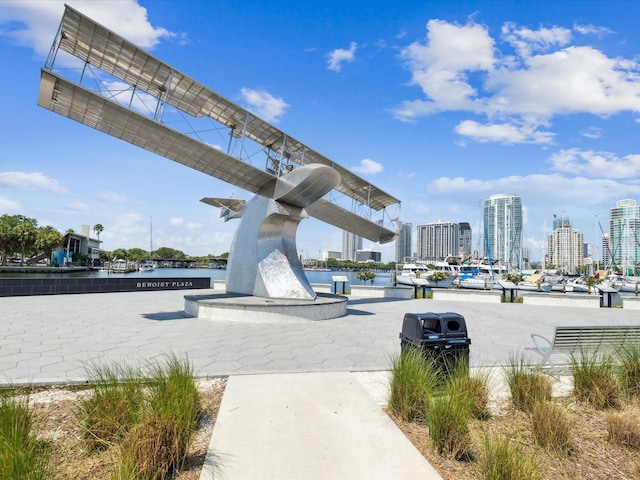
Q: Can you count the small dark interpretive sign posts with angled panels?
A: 4